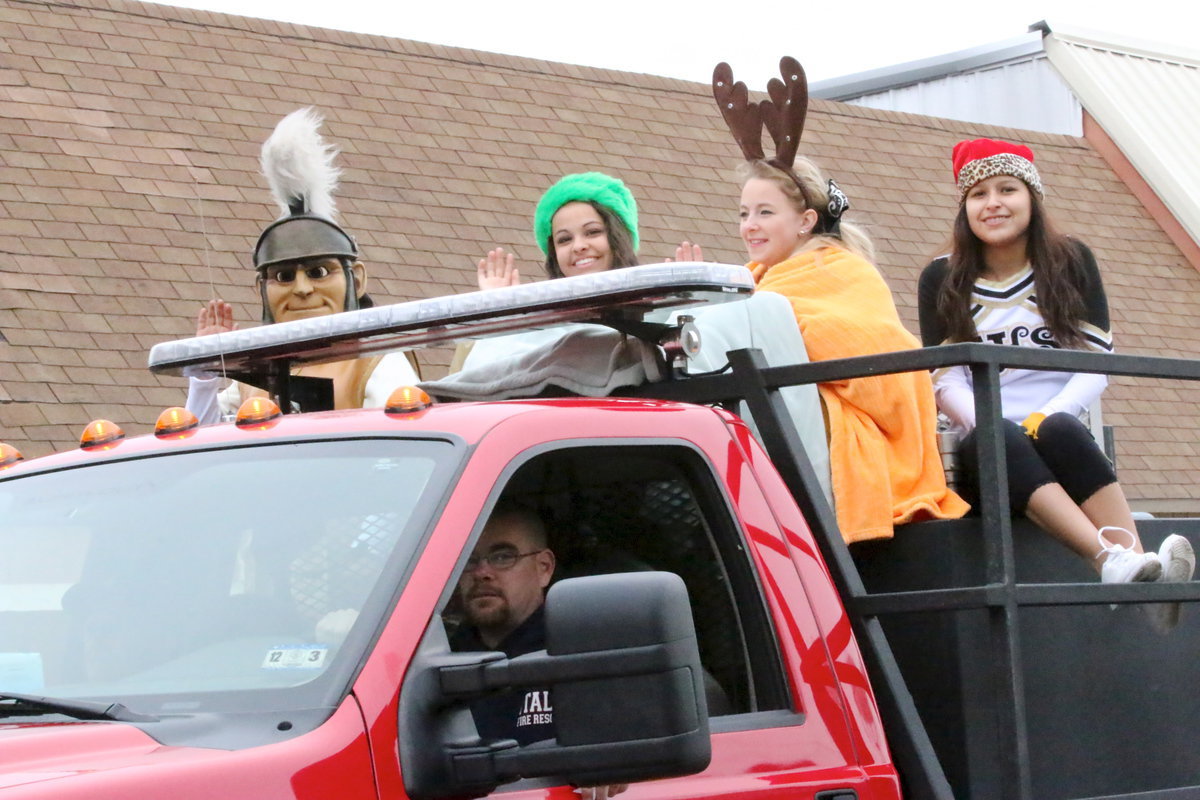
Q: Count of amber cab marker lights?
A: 5